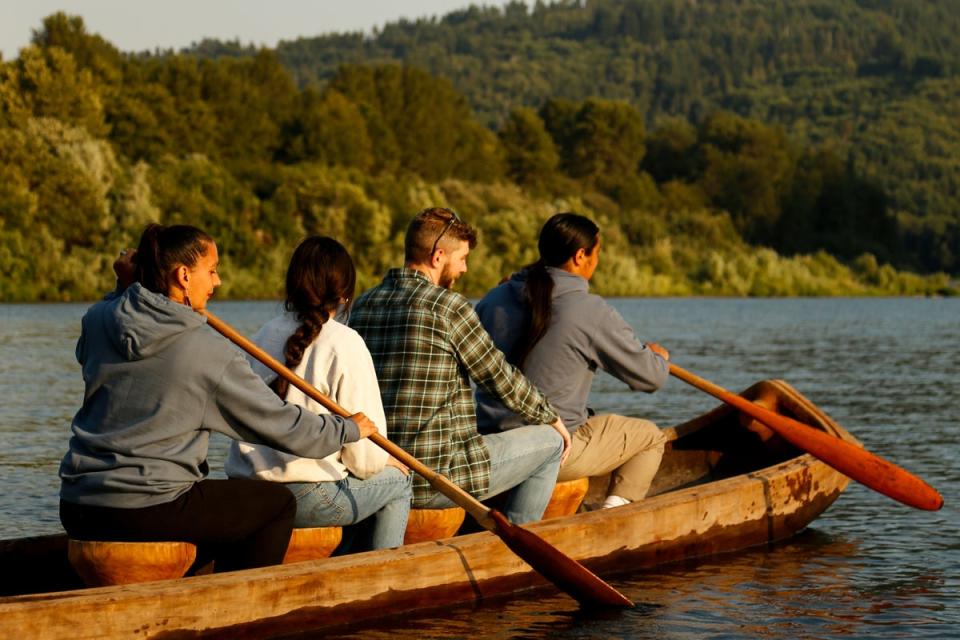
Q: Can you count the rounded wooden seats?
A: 4